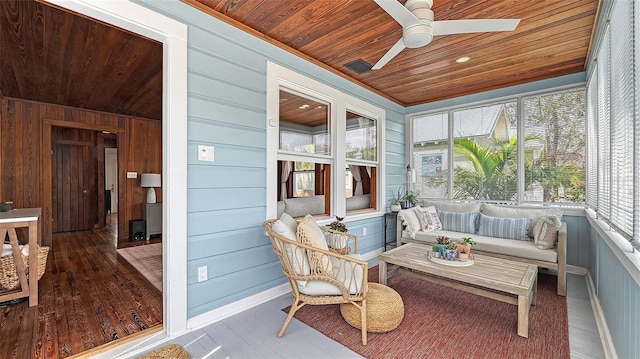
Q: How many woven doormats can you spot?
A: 1